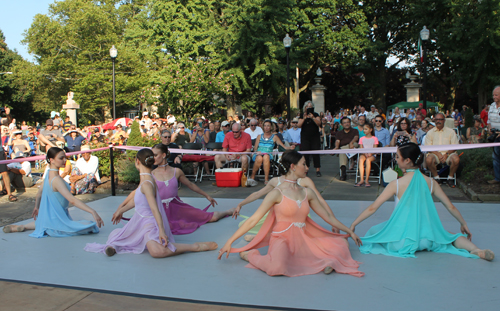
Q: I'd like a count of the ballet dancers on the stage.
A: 6